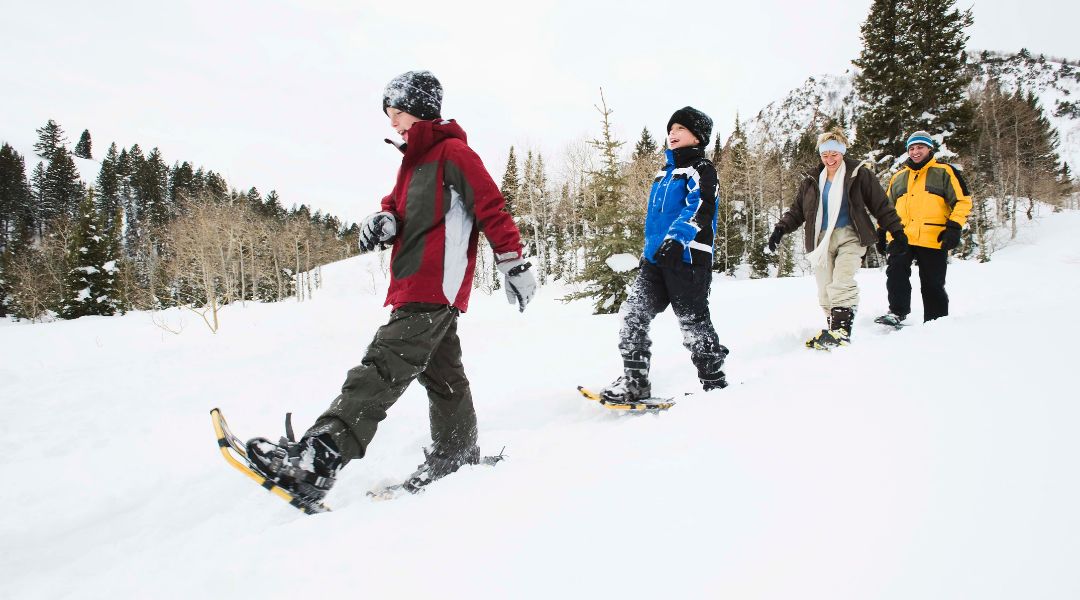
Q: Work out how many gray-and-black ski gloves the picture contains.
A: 2